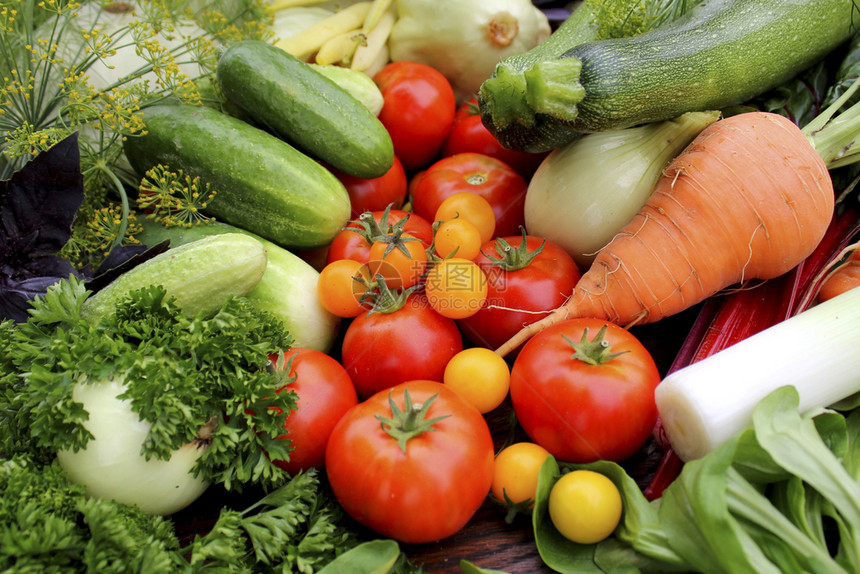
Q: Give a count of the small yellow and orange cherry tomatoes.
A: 8